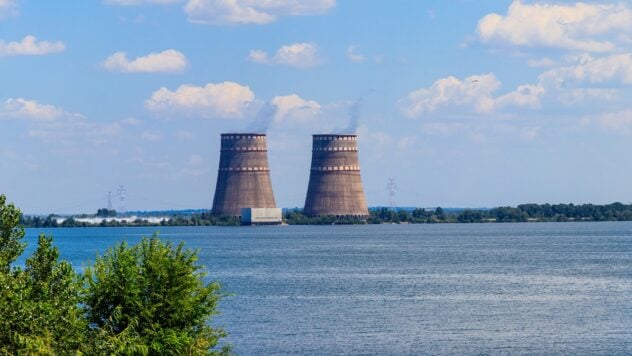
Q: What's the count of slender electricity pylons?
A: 3